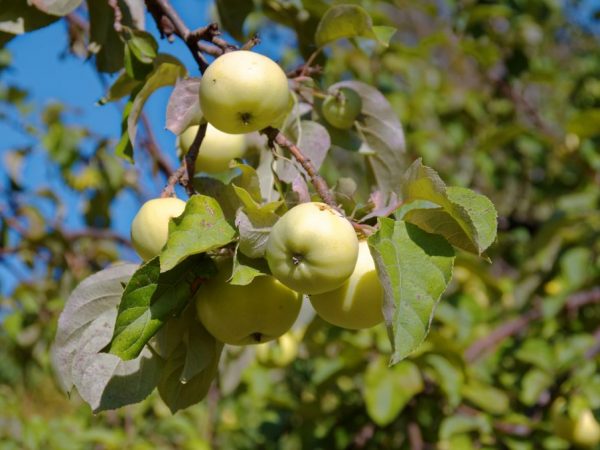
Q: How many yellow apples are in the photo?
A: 6